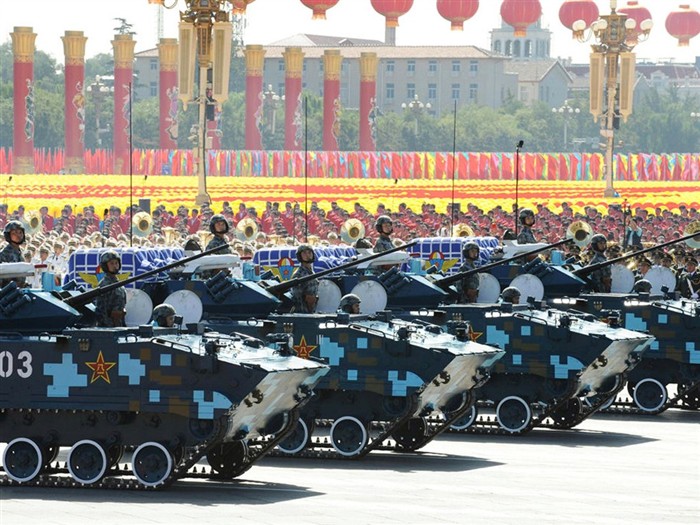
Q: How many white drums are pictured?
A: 8